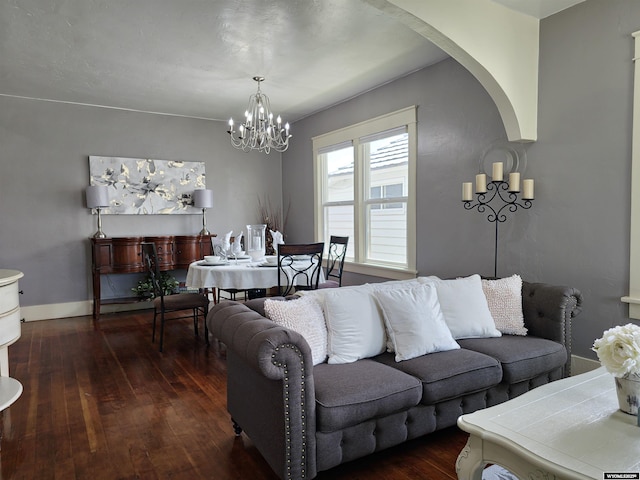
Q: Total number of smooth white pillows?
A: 3